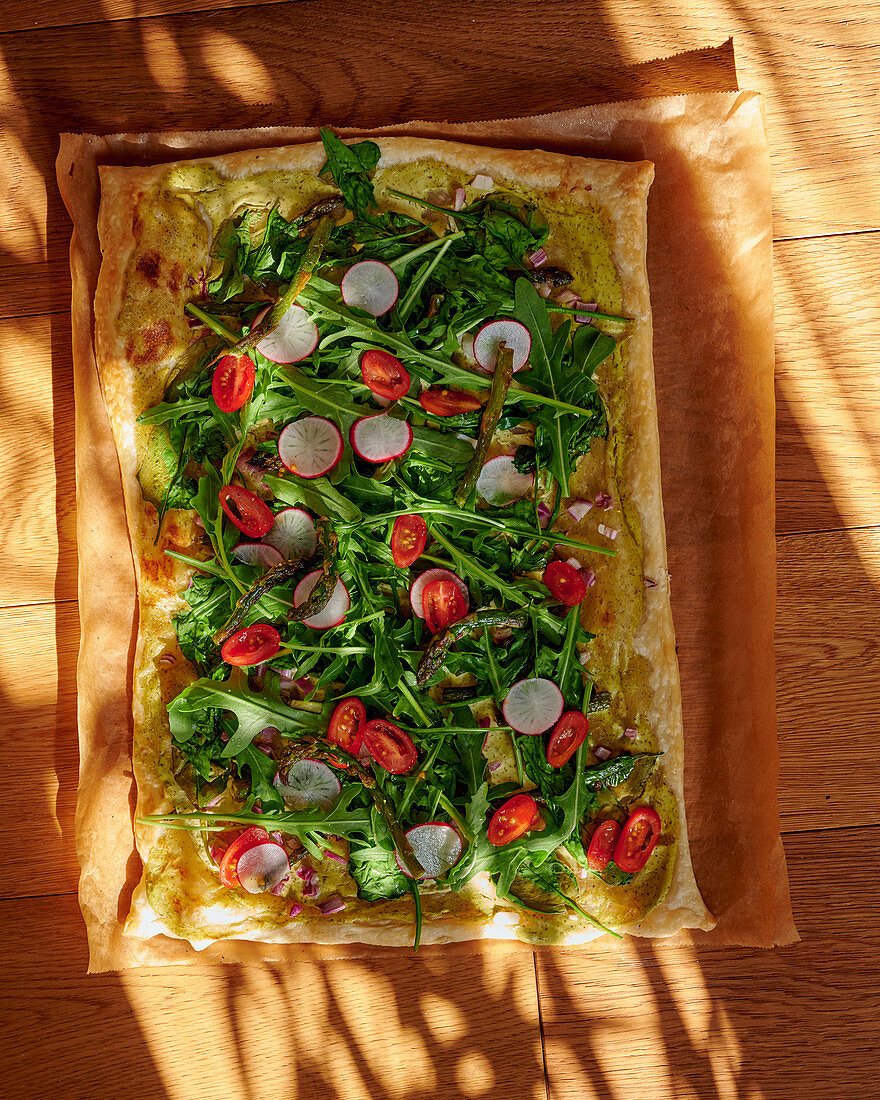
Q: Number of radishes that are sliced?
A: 14